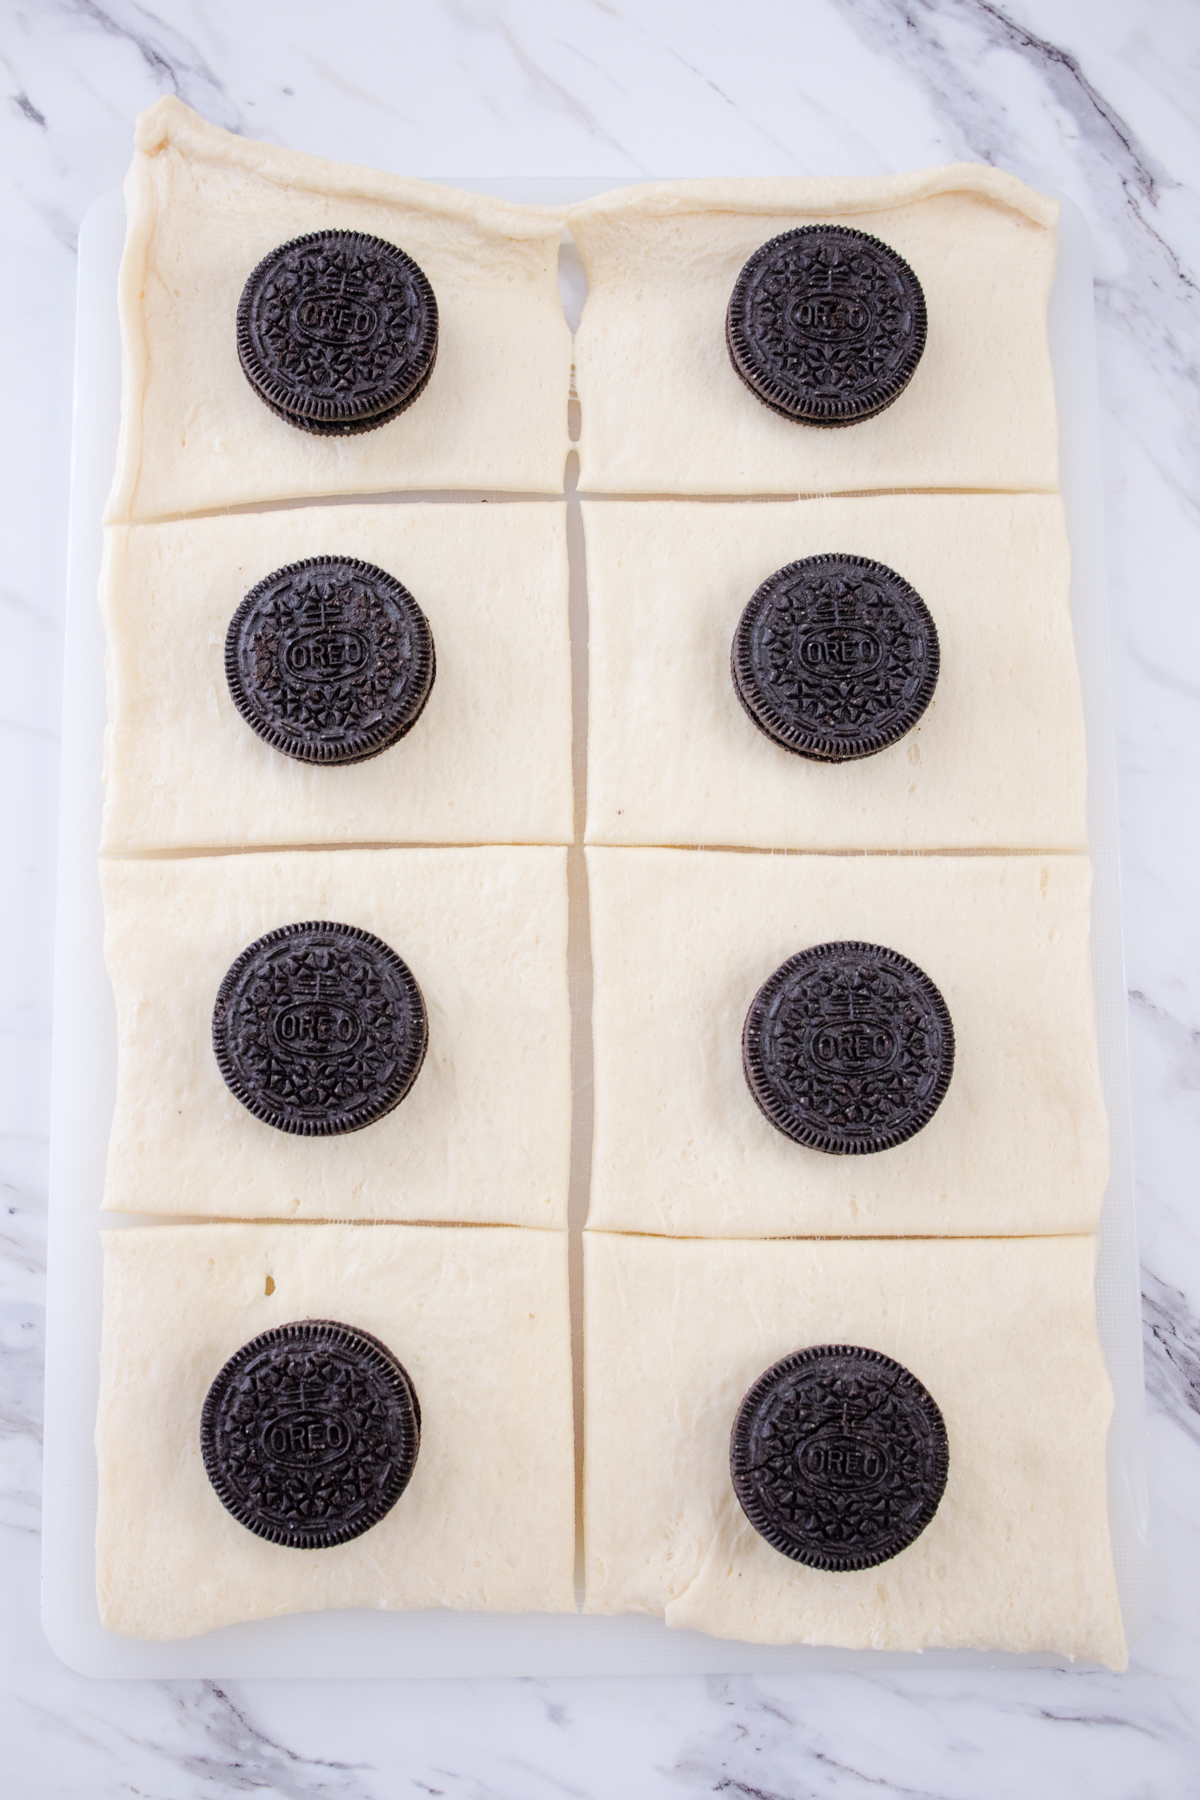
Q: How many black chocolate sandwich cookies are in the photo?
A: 8